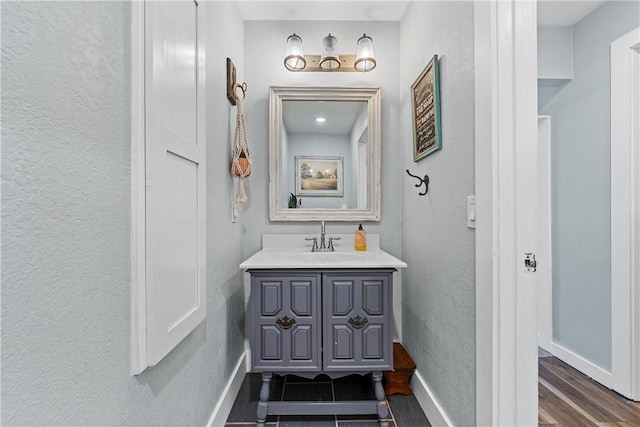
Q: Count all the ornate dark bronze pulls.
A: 2